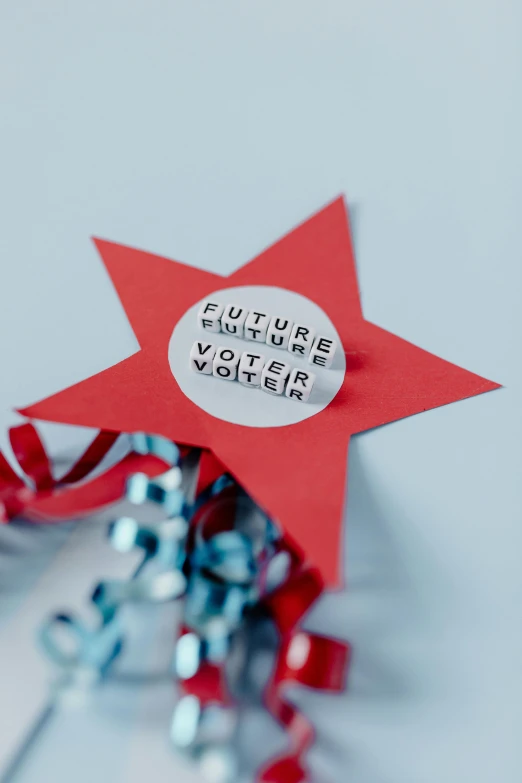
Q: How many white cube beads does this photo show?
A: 11